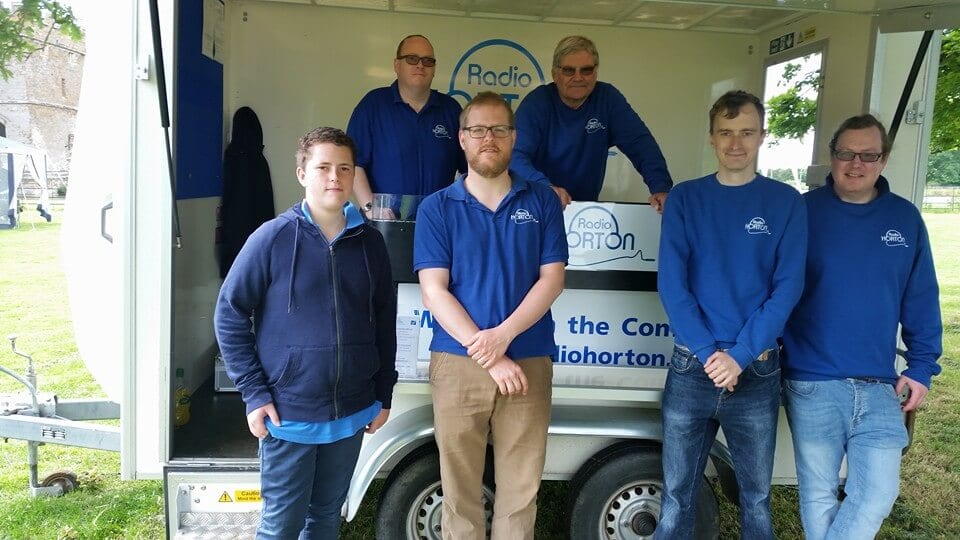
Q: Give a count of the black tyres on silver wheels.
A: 2